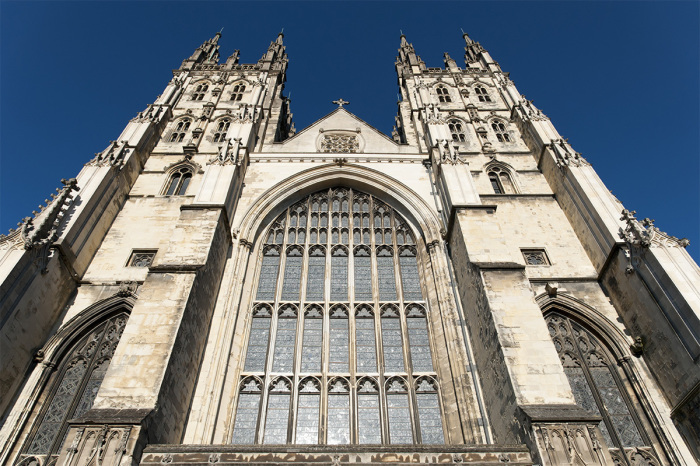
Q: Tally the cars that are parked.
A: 0